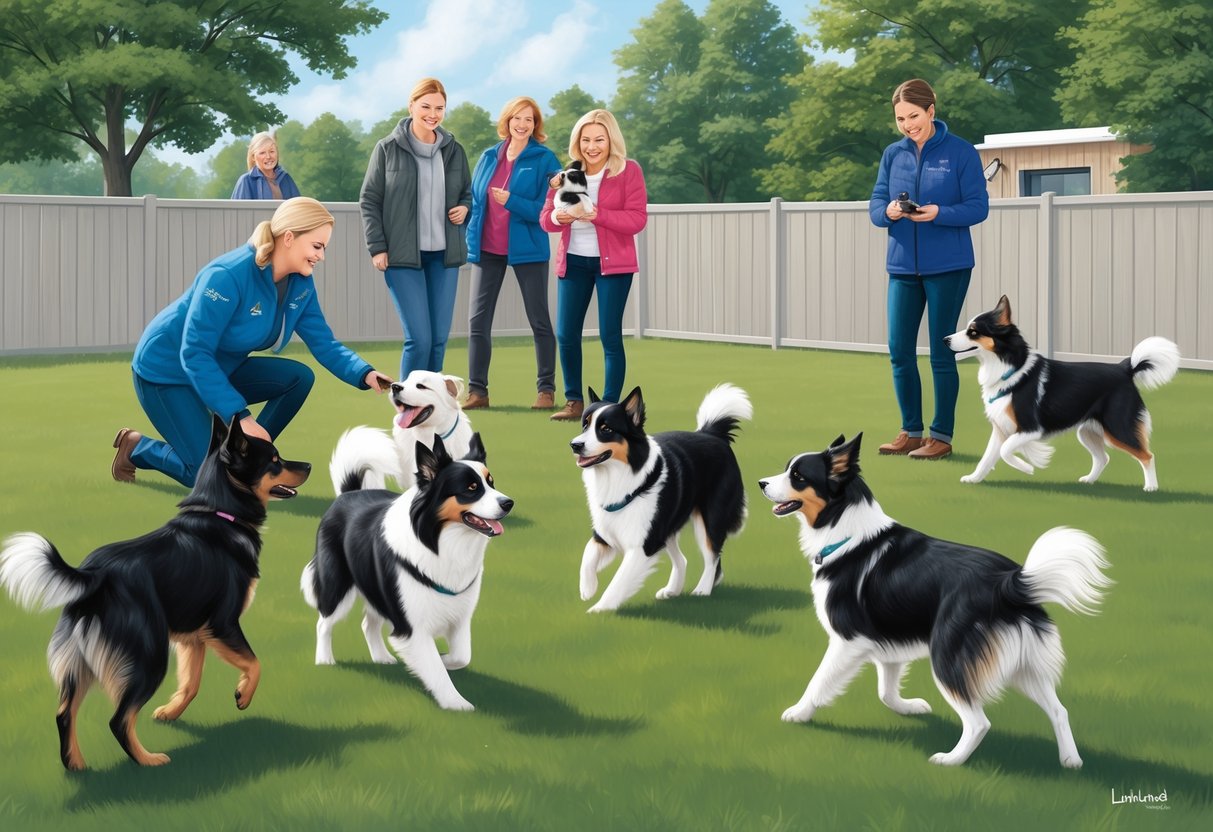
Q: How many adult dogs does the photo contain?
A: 6